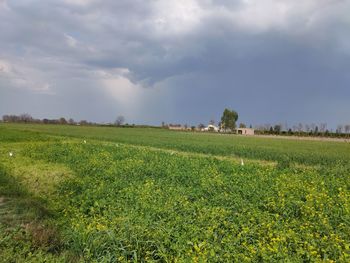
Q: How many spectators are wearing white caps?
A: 0